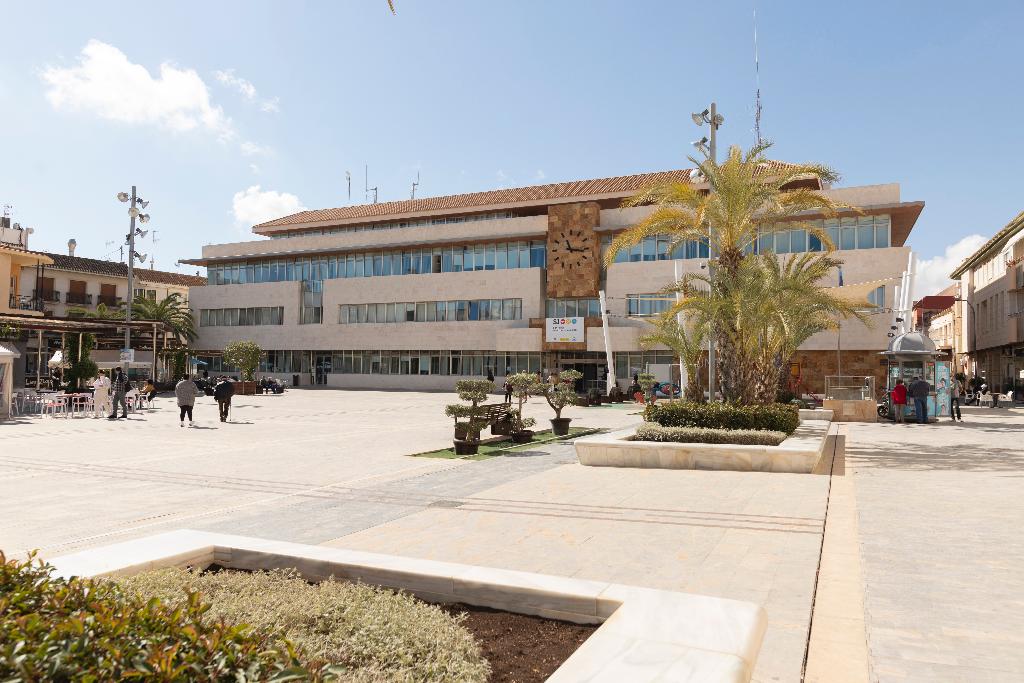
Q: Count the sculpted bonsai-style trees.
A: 3